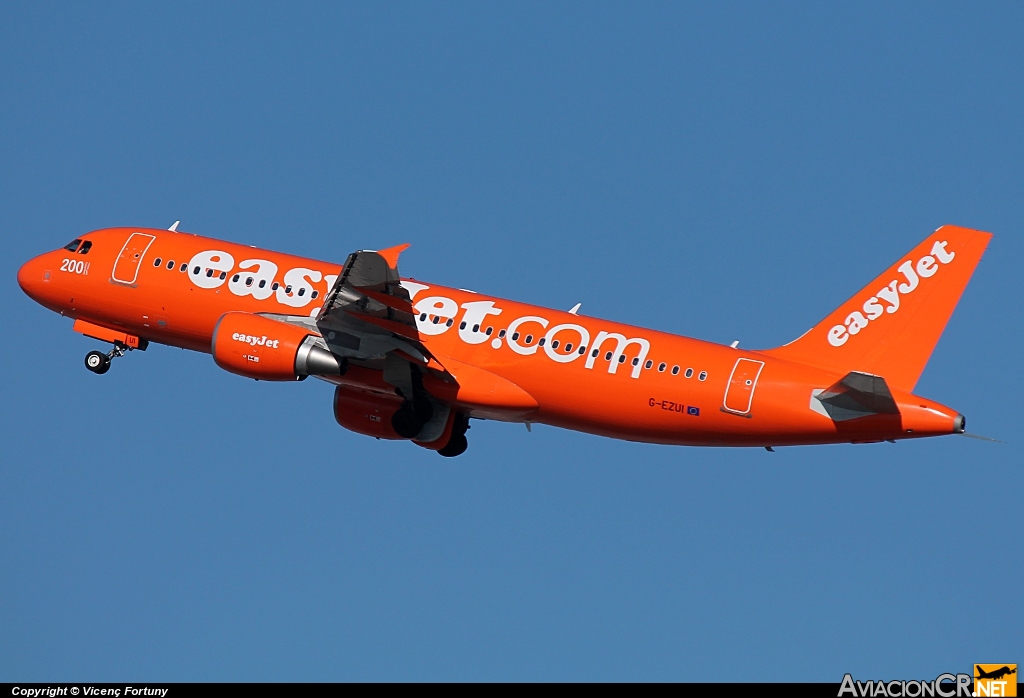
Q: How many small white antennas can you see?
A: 3